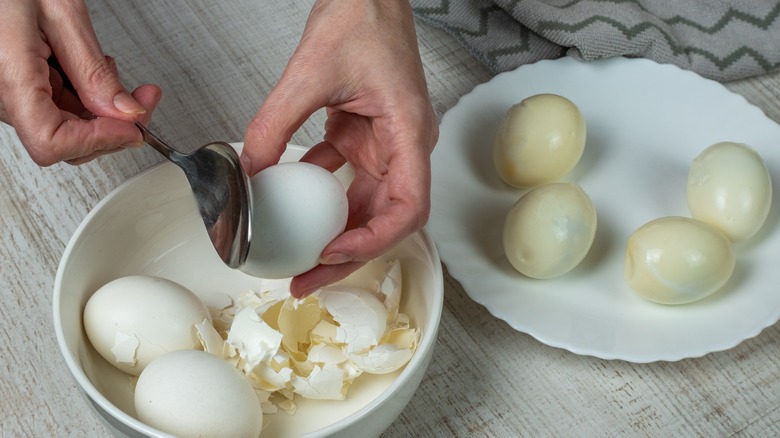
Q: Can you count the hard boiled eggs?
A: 7